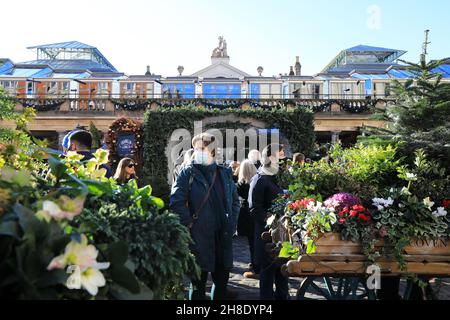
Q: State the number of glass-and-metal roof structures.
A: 2